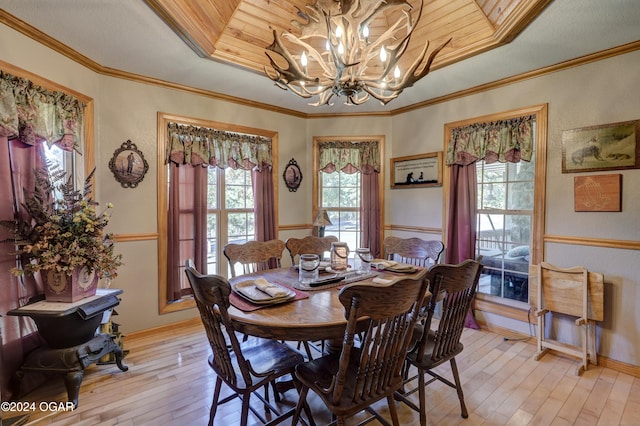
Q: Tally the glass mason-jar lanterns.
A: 3